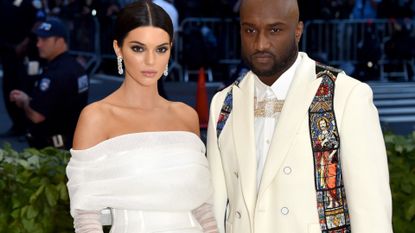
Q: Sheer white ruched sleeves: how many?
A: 2